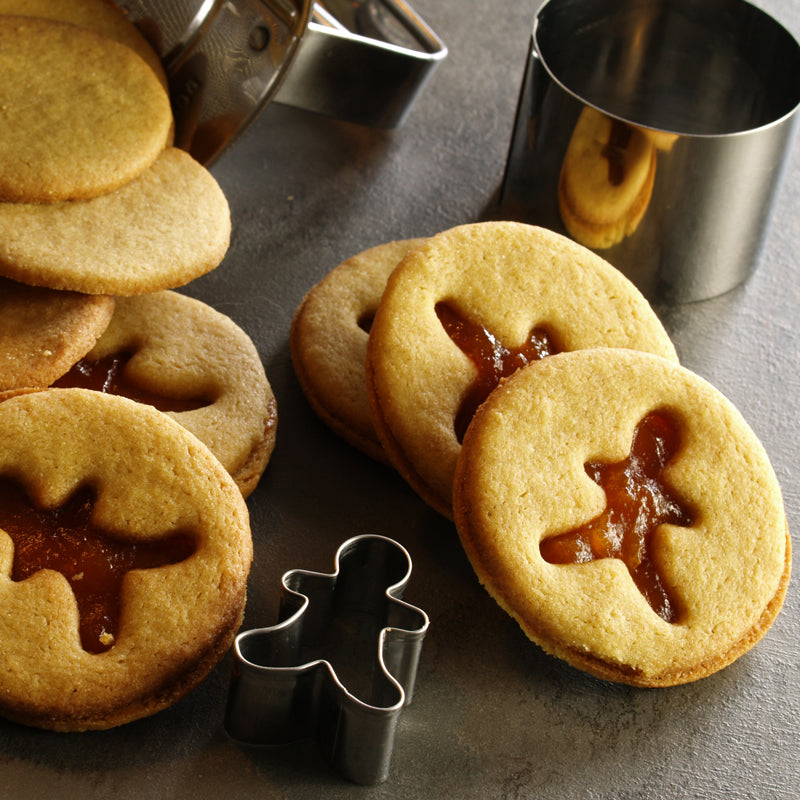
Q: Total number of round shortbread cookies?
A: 9